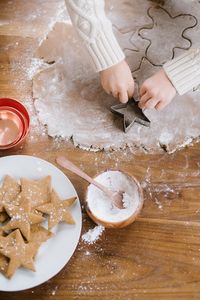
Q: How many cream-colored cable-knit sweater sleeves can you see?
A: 2